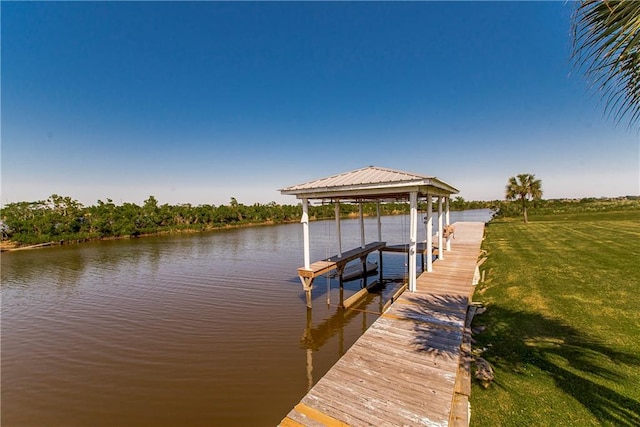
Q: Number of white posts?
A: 8